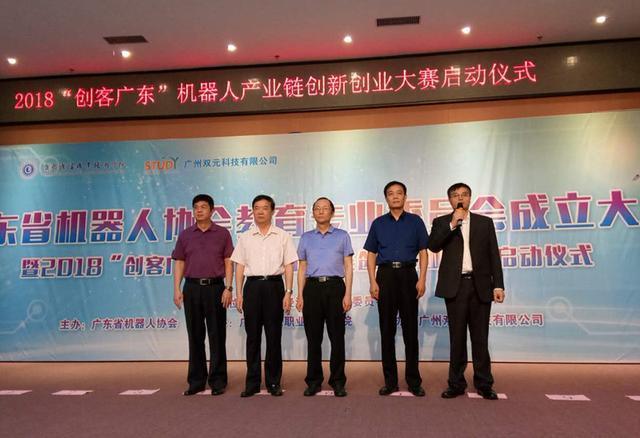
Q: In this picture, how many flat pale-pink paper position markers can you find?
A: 10